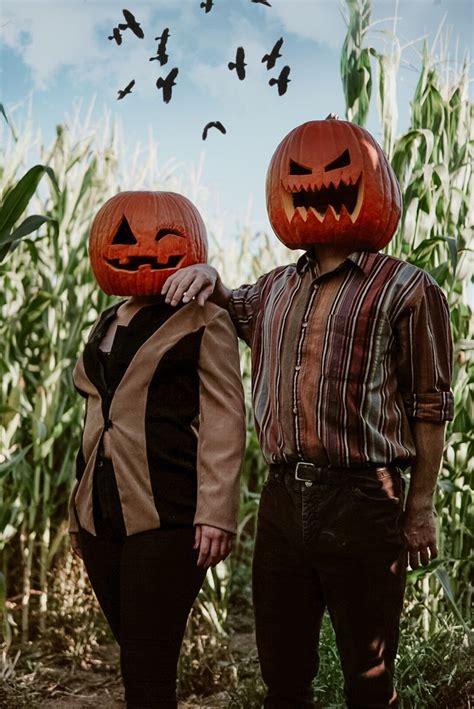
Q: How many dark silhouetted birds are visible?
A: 12